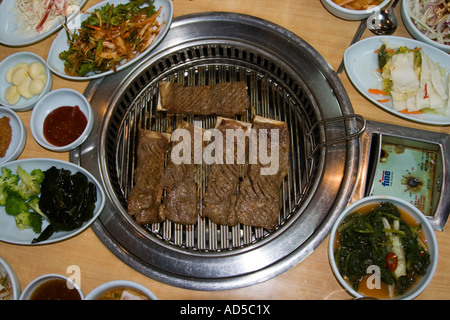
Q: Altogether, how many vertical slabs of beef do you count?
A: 4